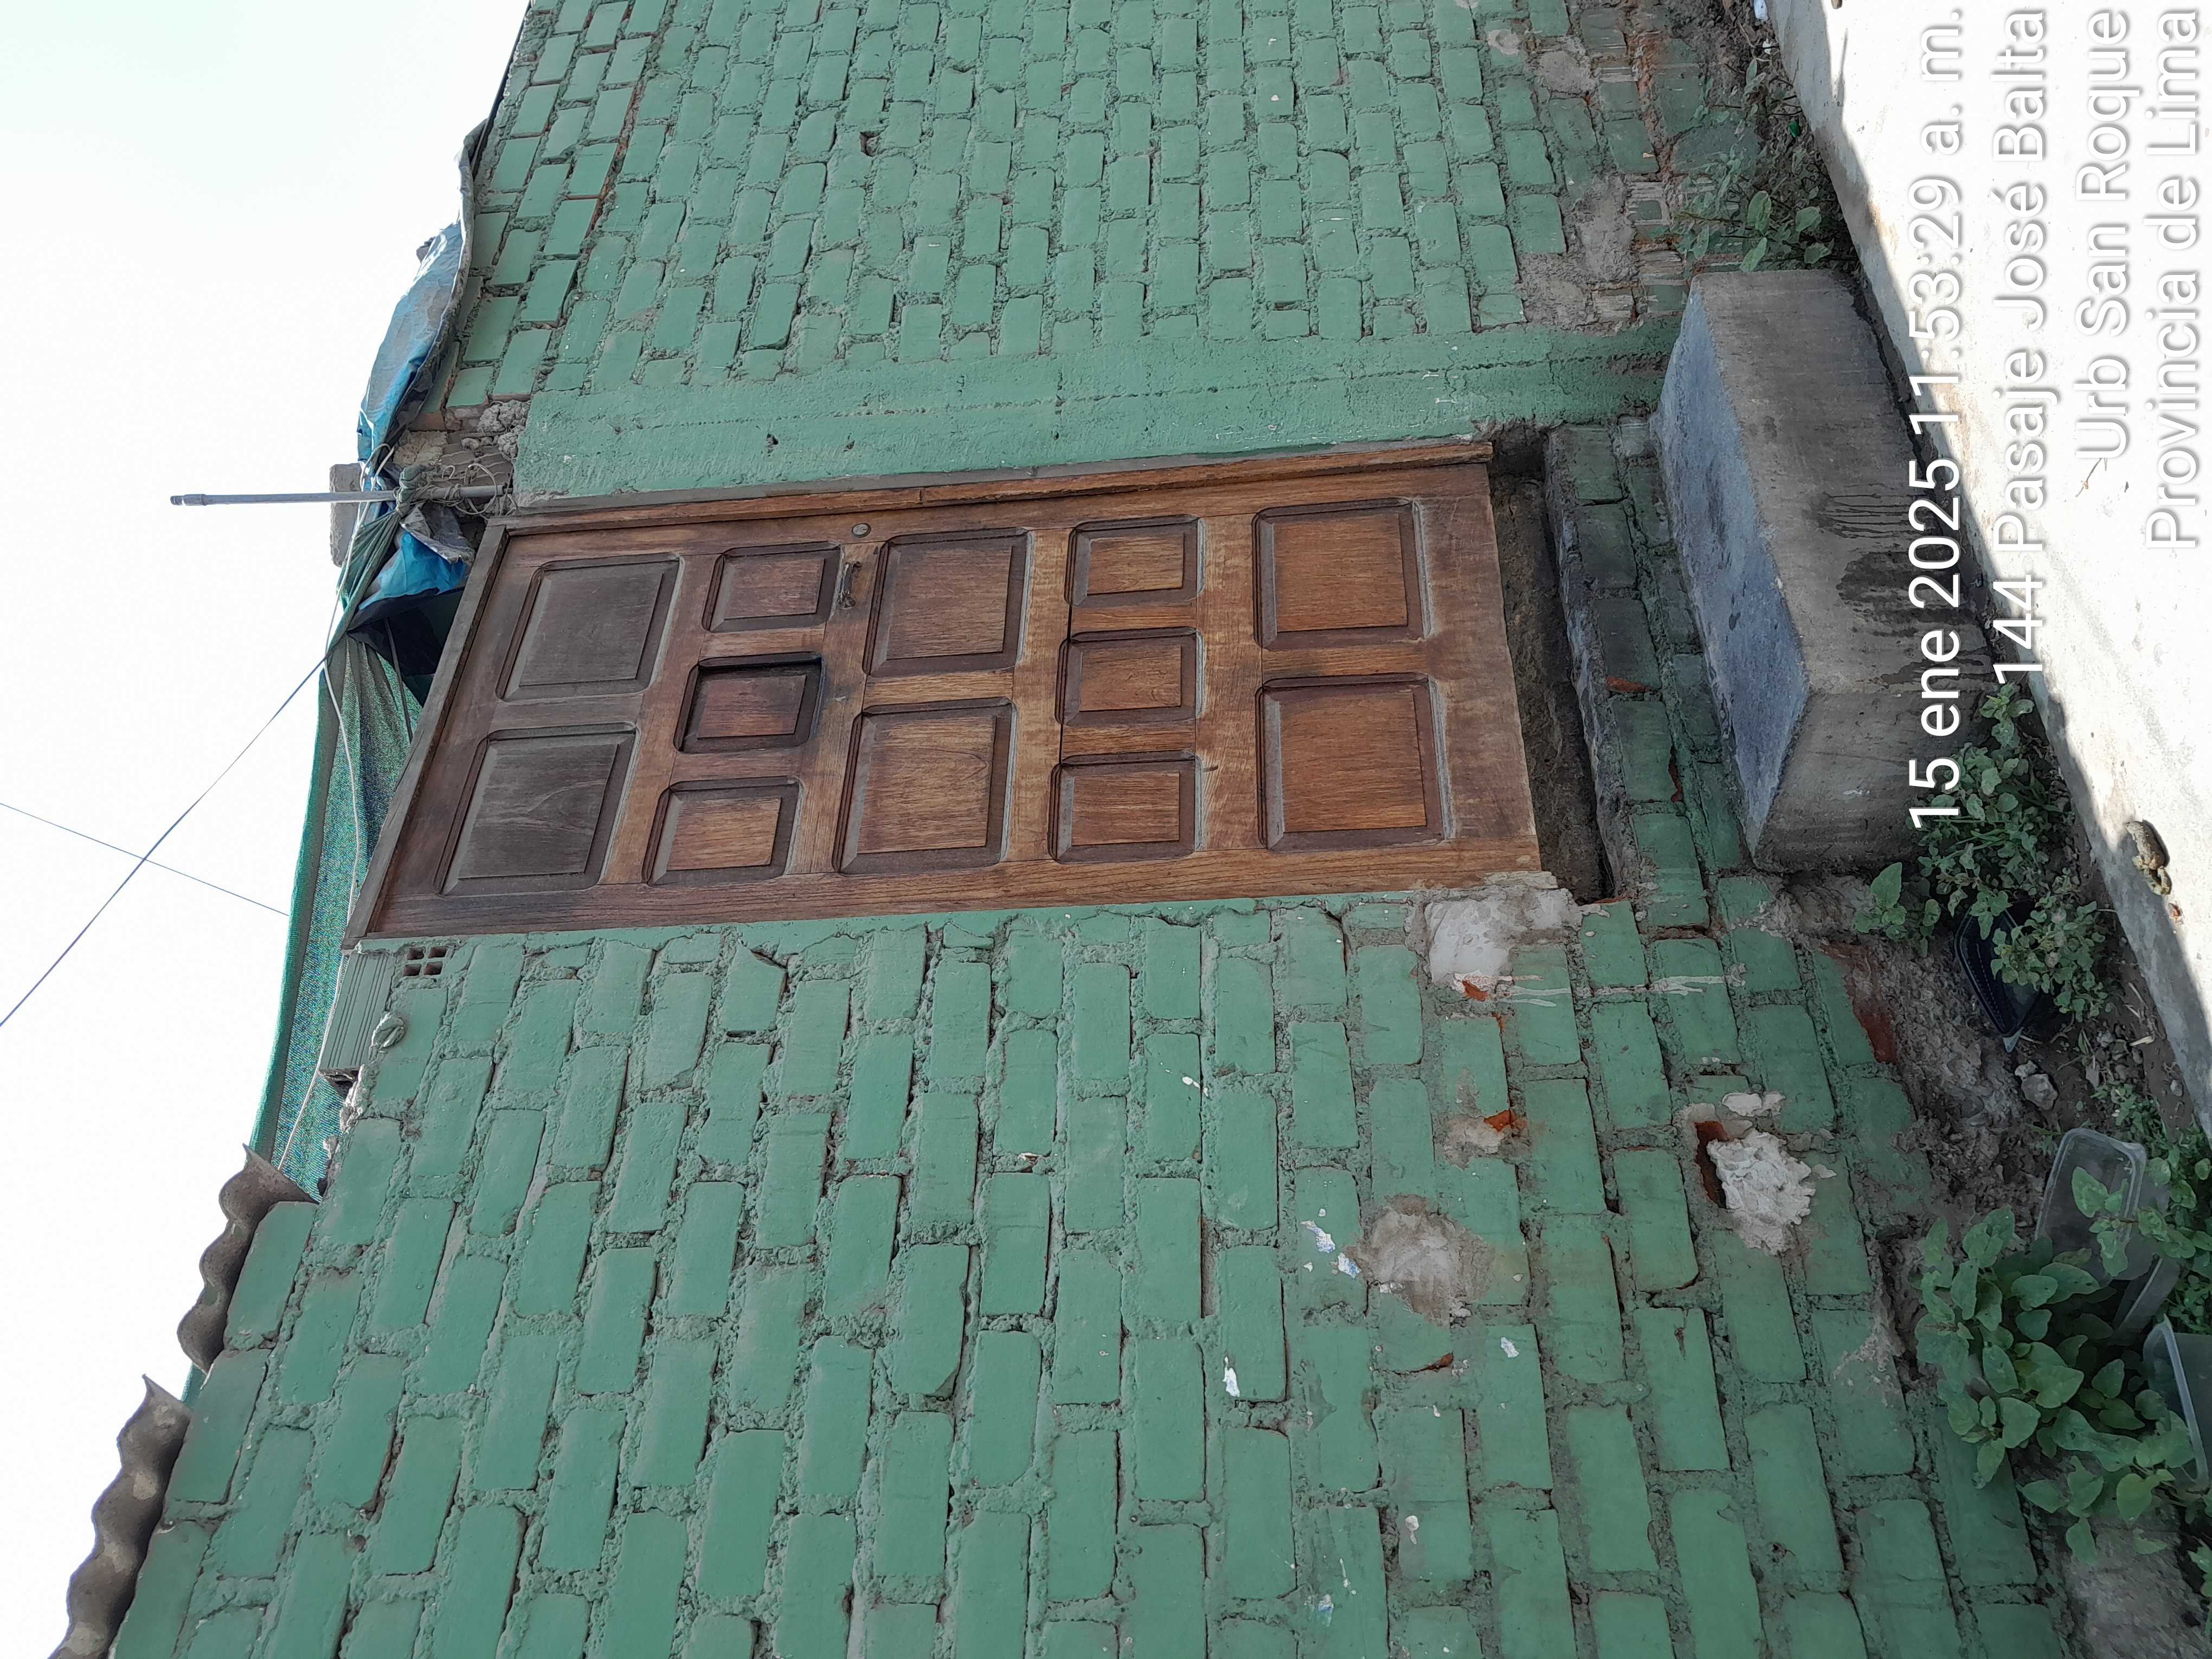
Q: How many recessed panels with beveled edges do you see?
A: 12